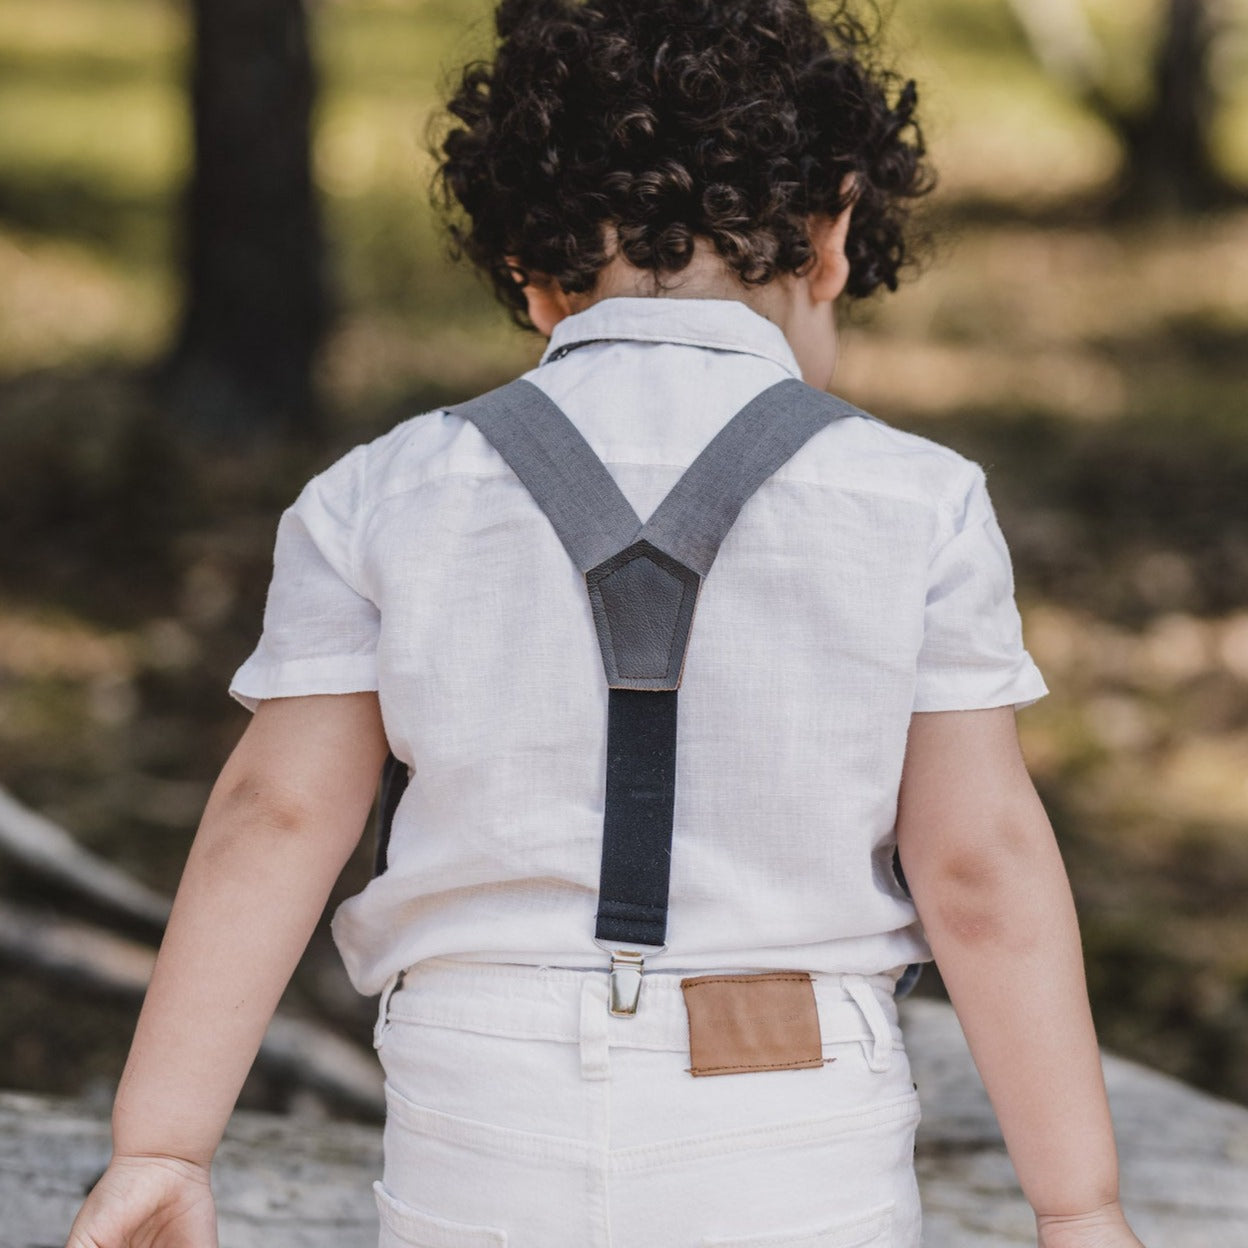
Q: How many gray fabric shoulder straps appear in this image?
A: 2